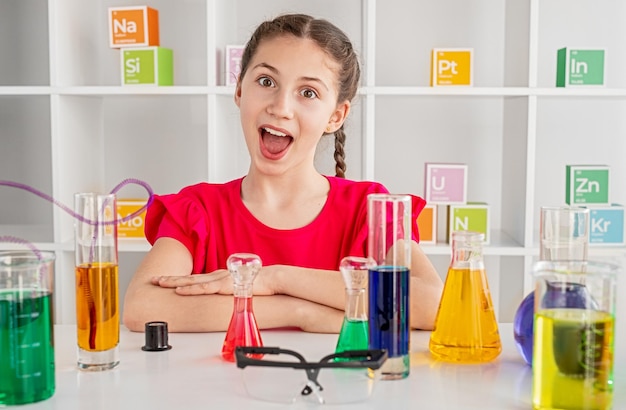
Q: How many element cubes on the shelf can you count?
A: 11